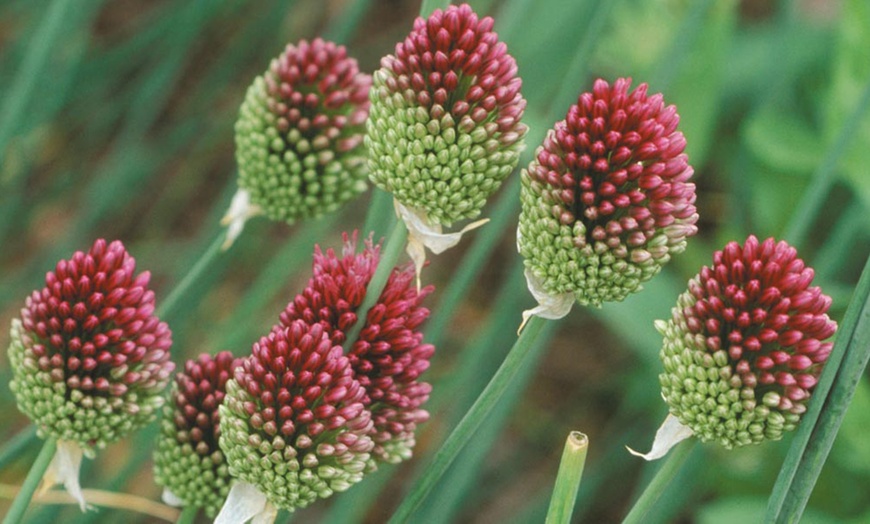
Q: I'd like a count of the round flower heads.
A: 8